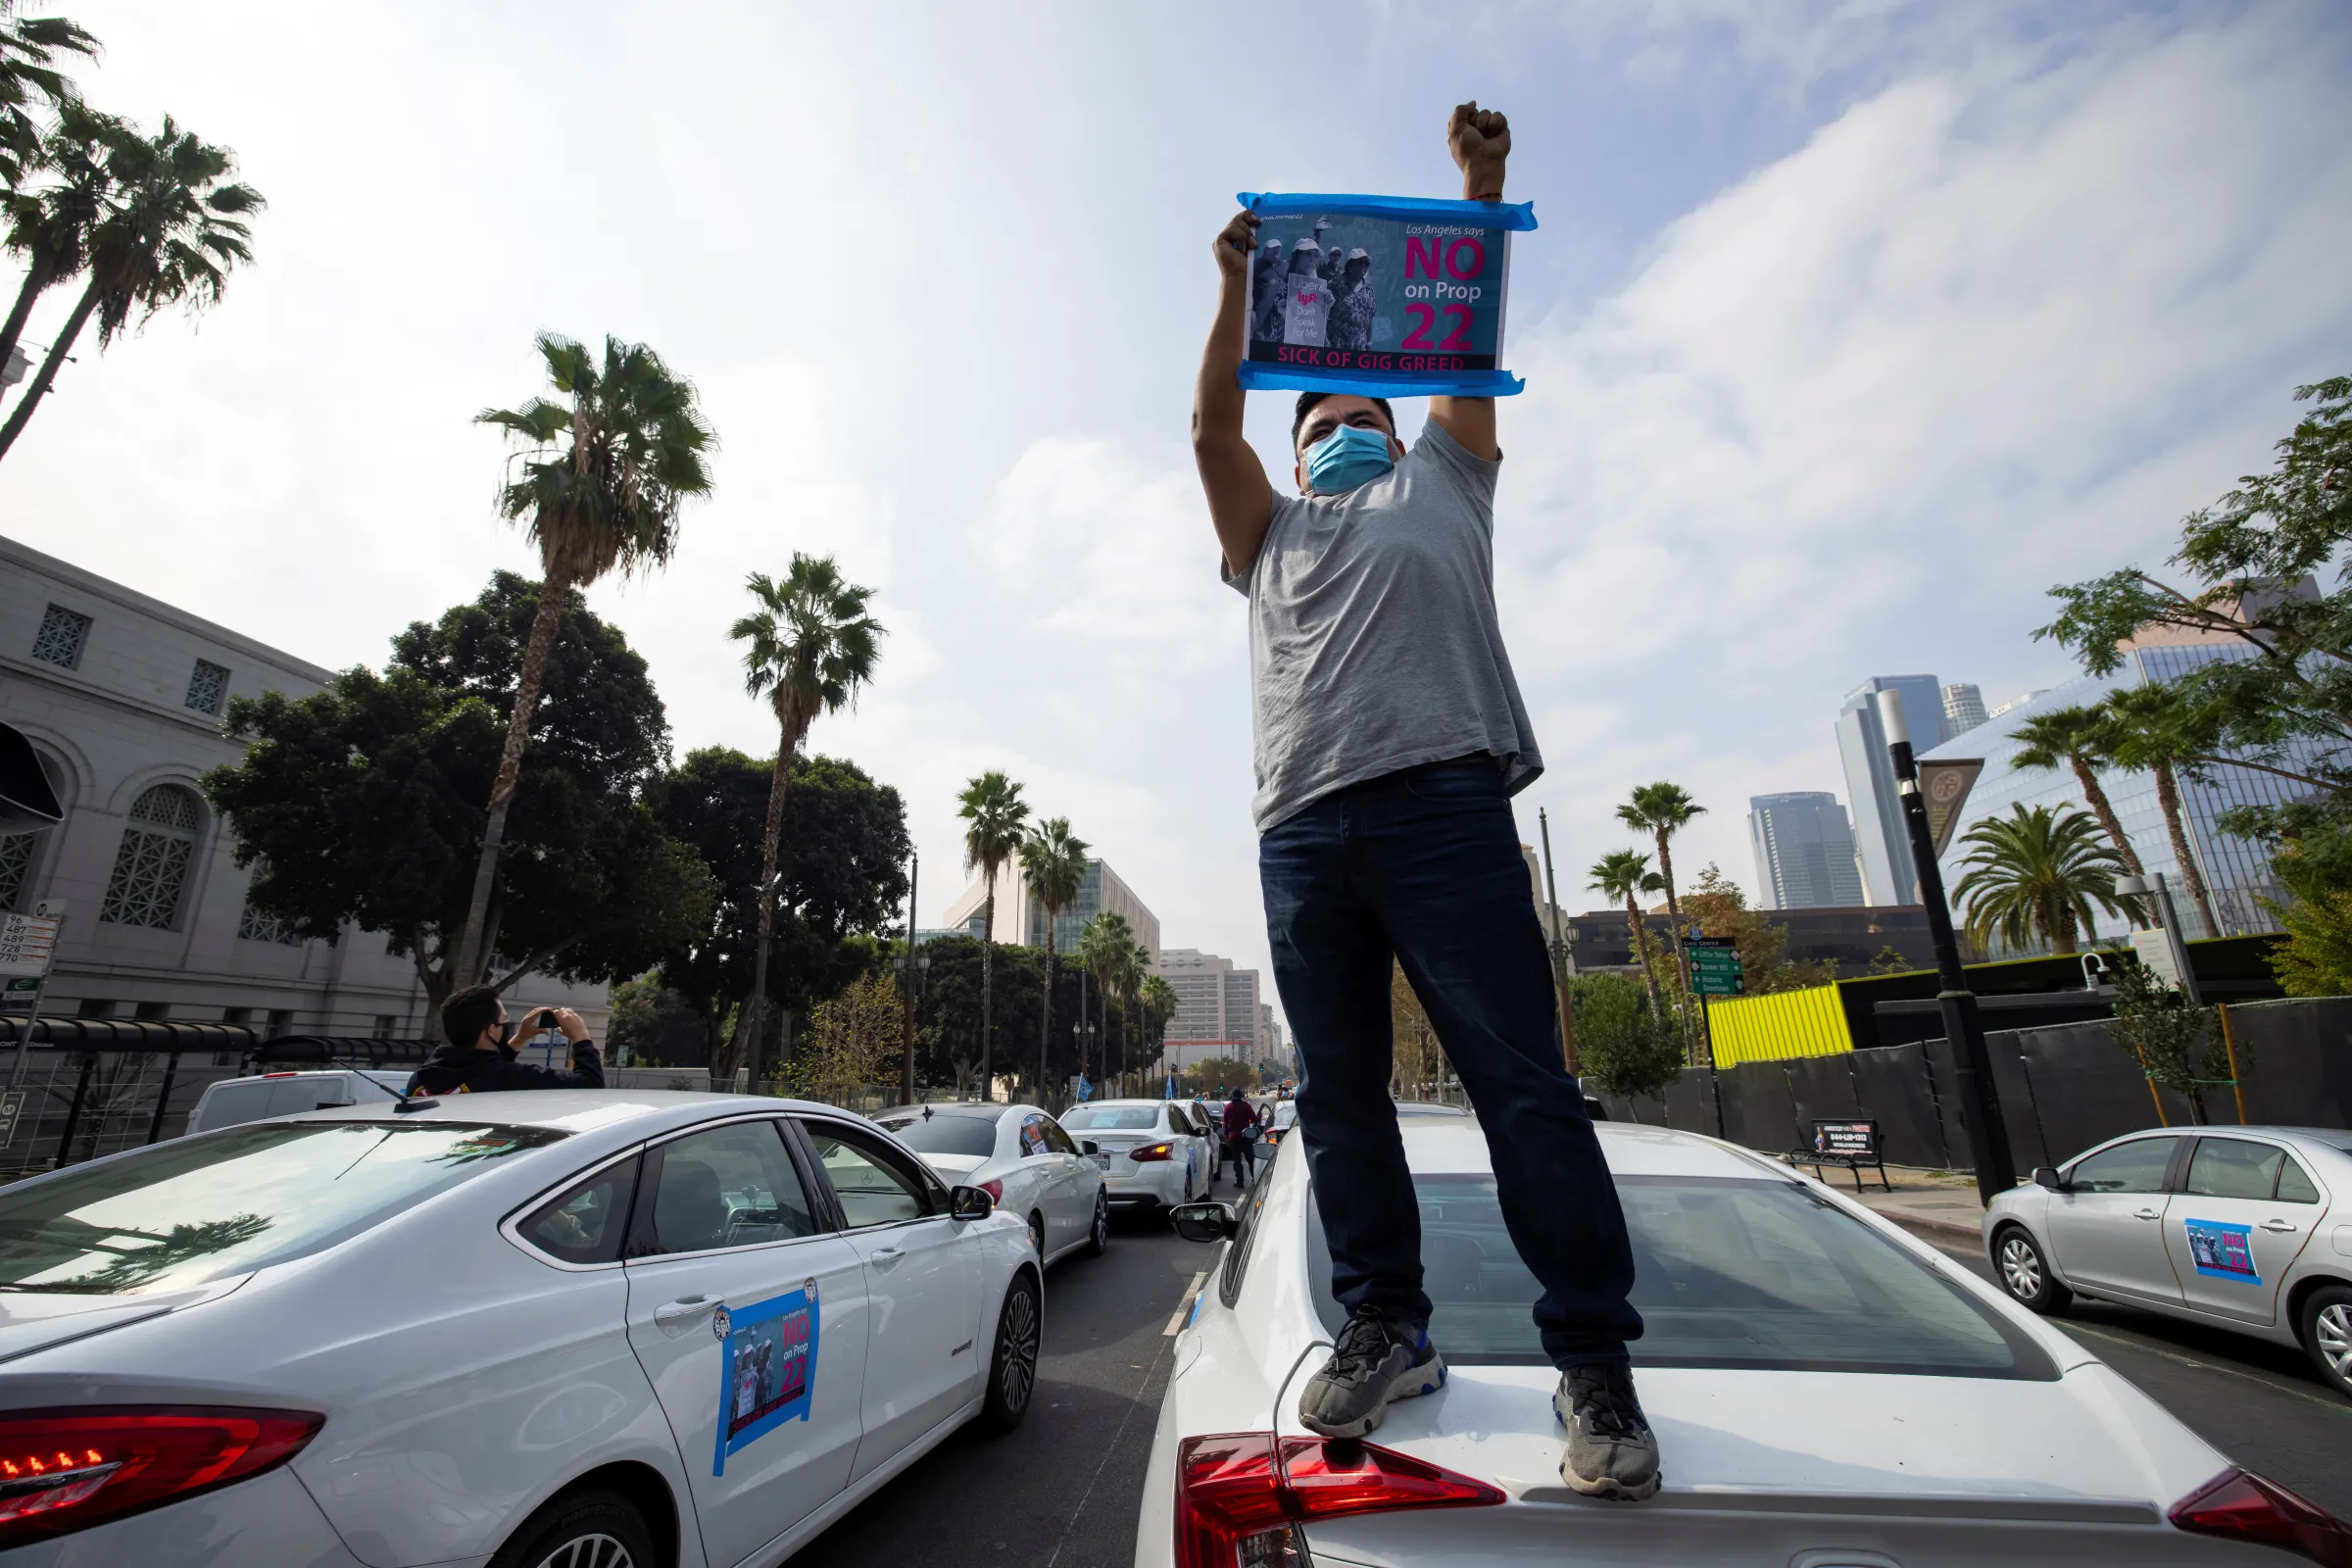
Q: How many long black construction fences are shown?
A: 1